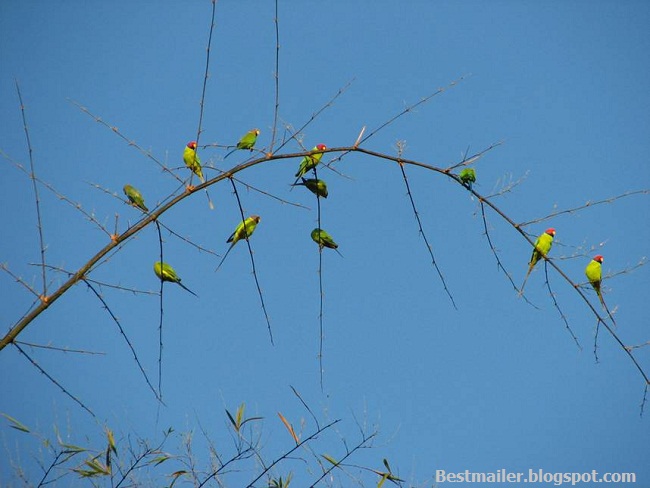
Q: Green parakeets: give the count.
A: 11